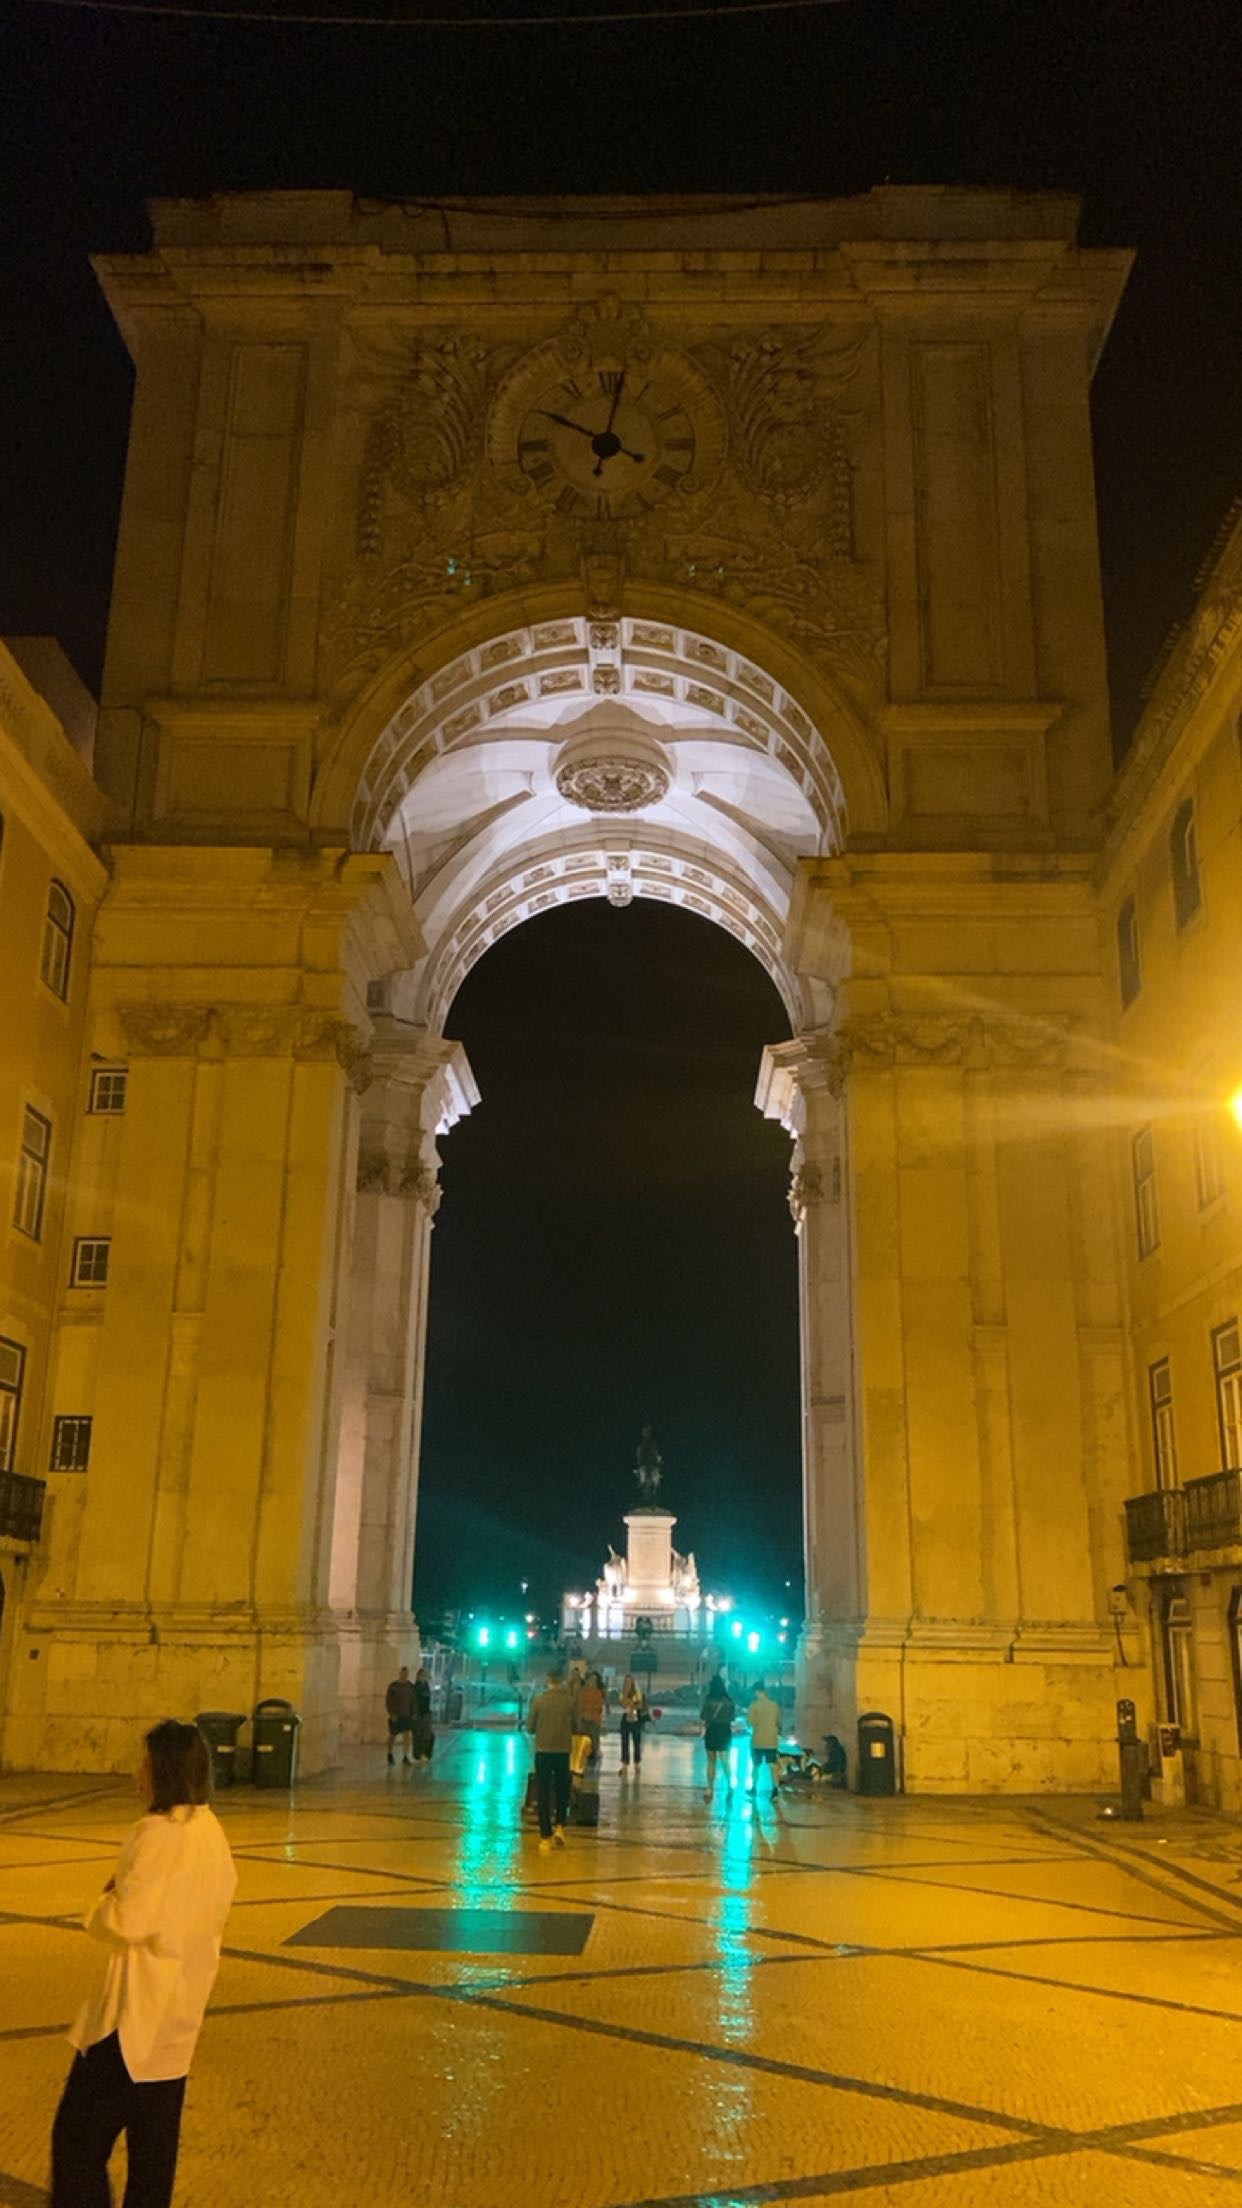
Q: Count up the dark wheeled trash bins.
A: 3